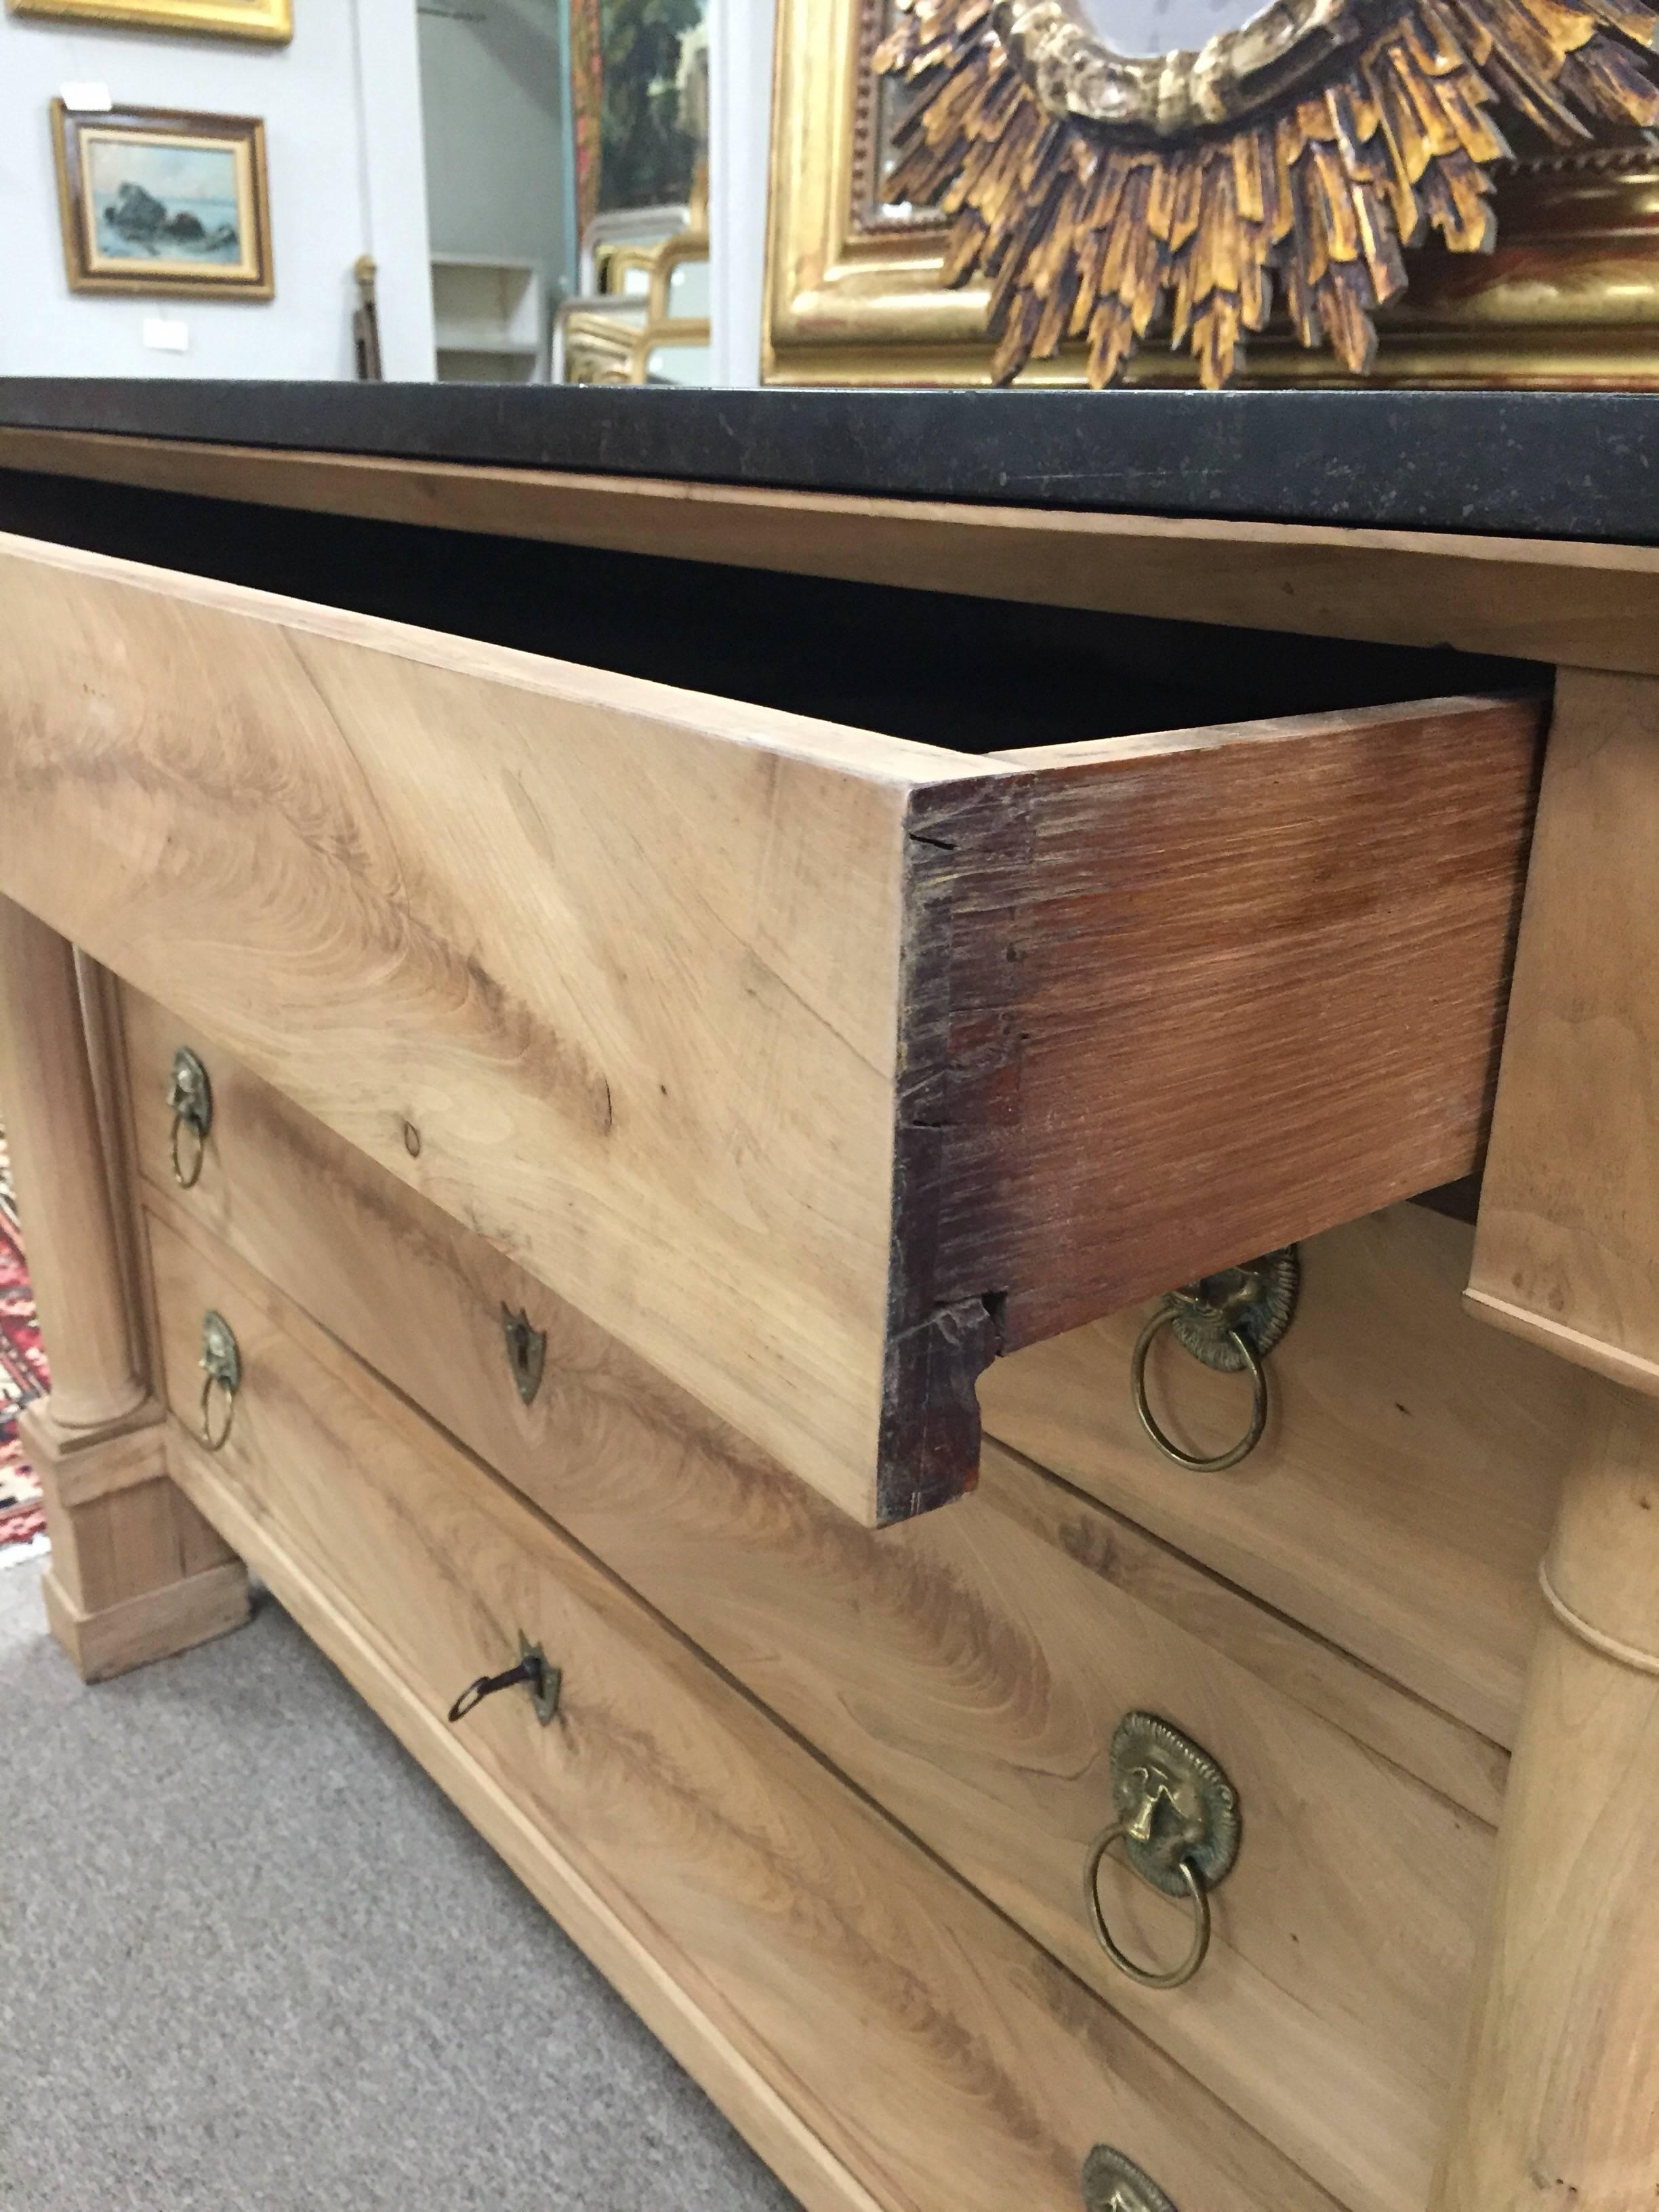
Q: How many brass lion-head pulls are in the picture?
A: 5